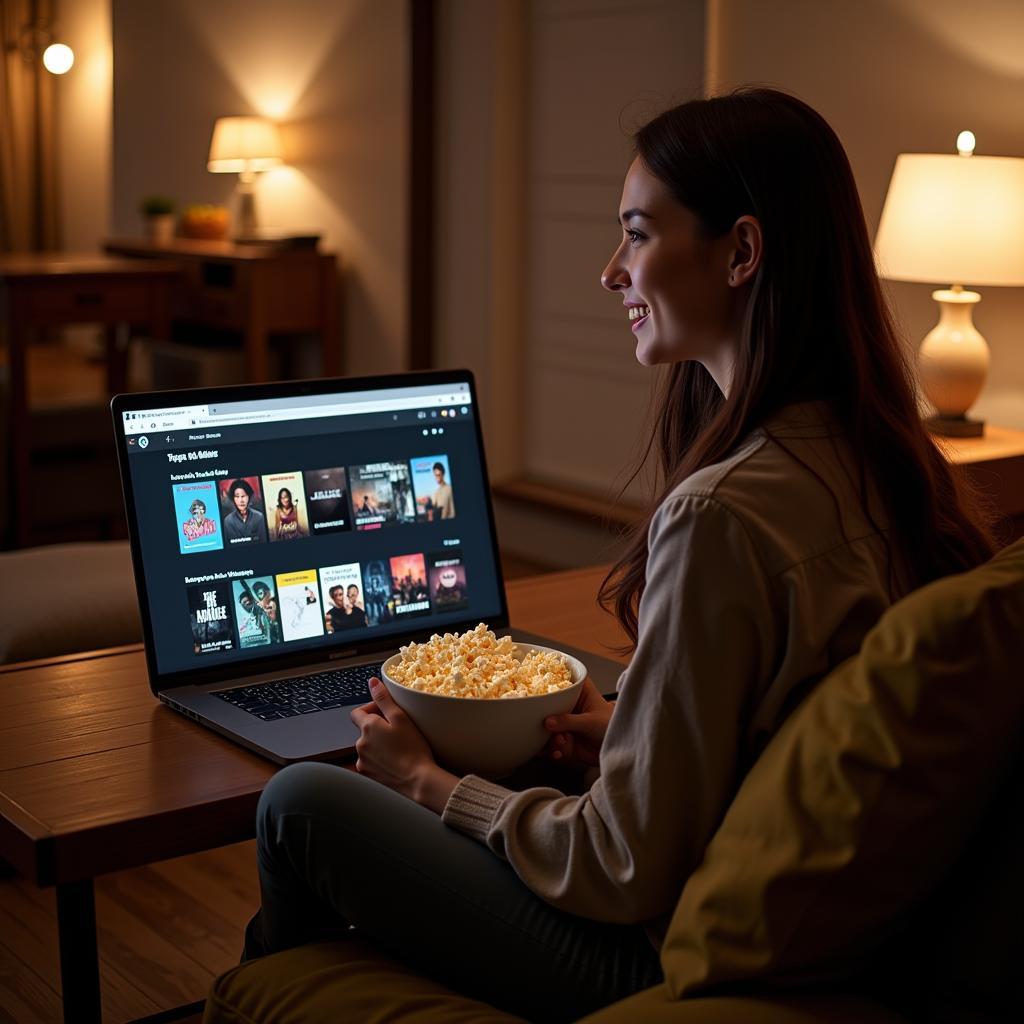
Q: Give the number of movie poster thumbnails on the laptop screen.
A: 13